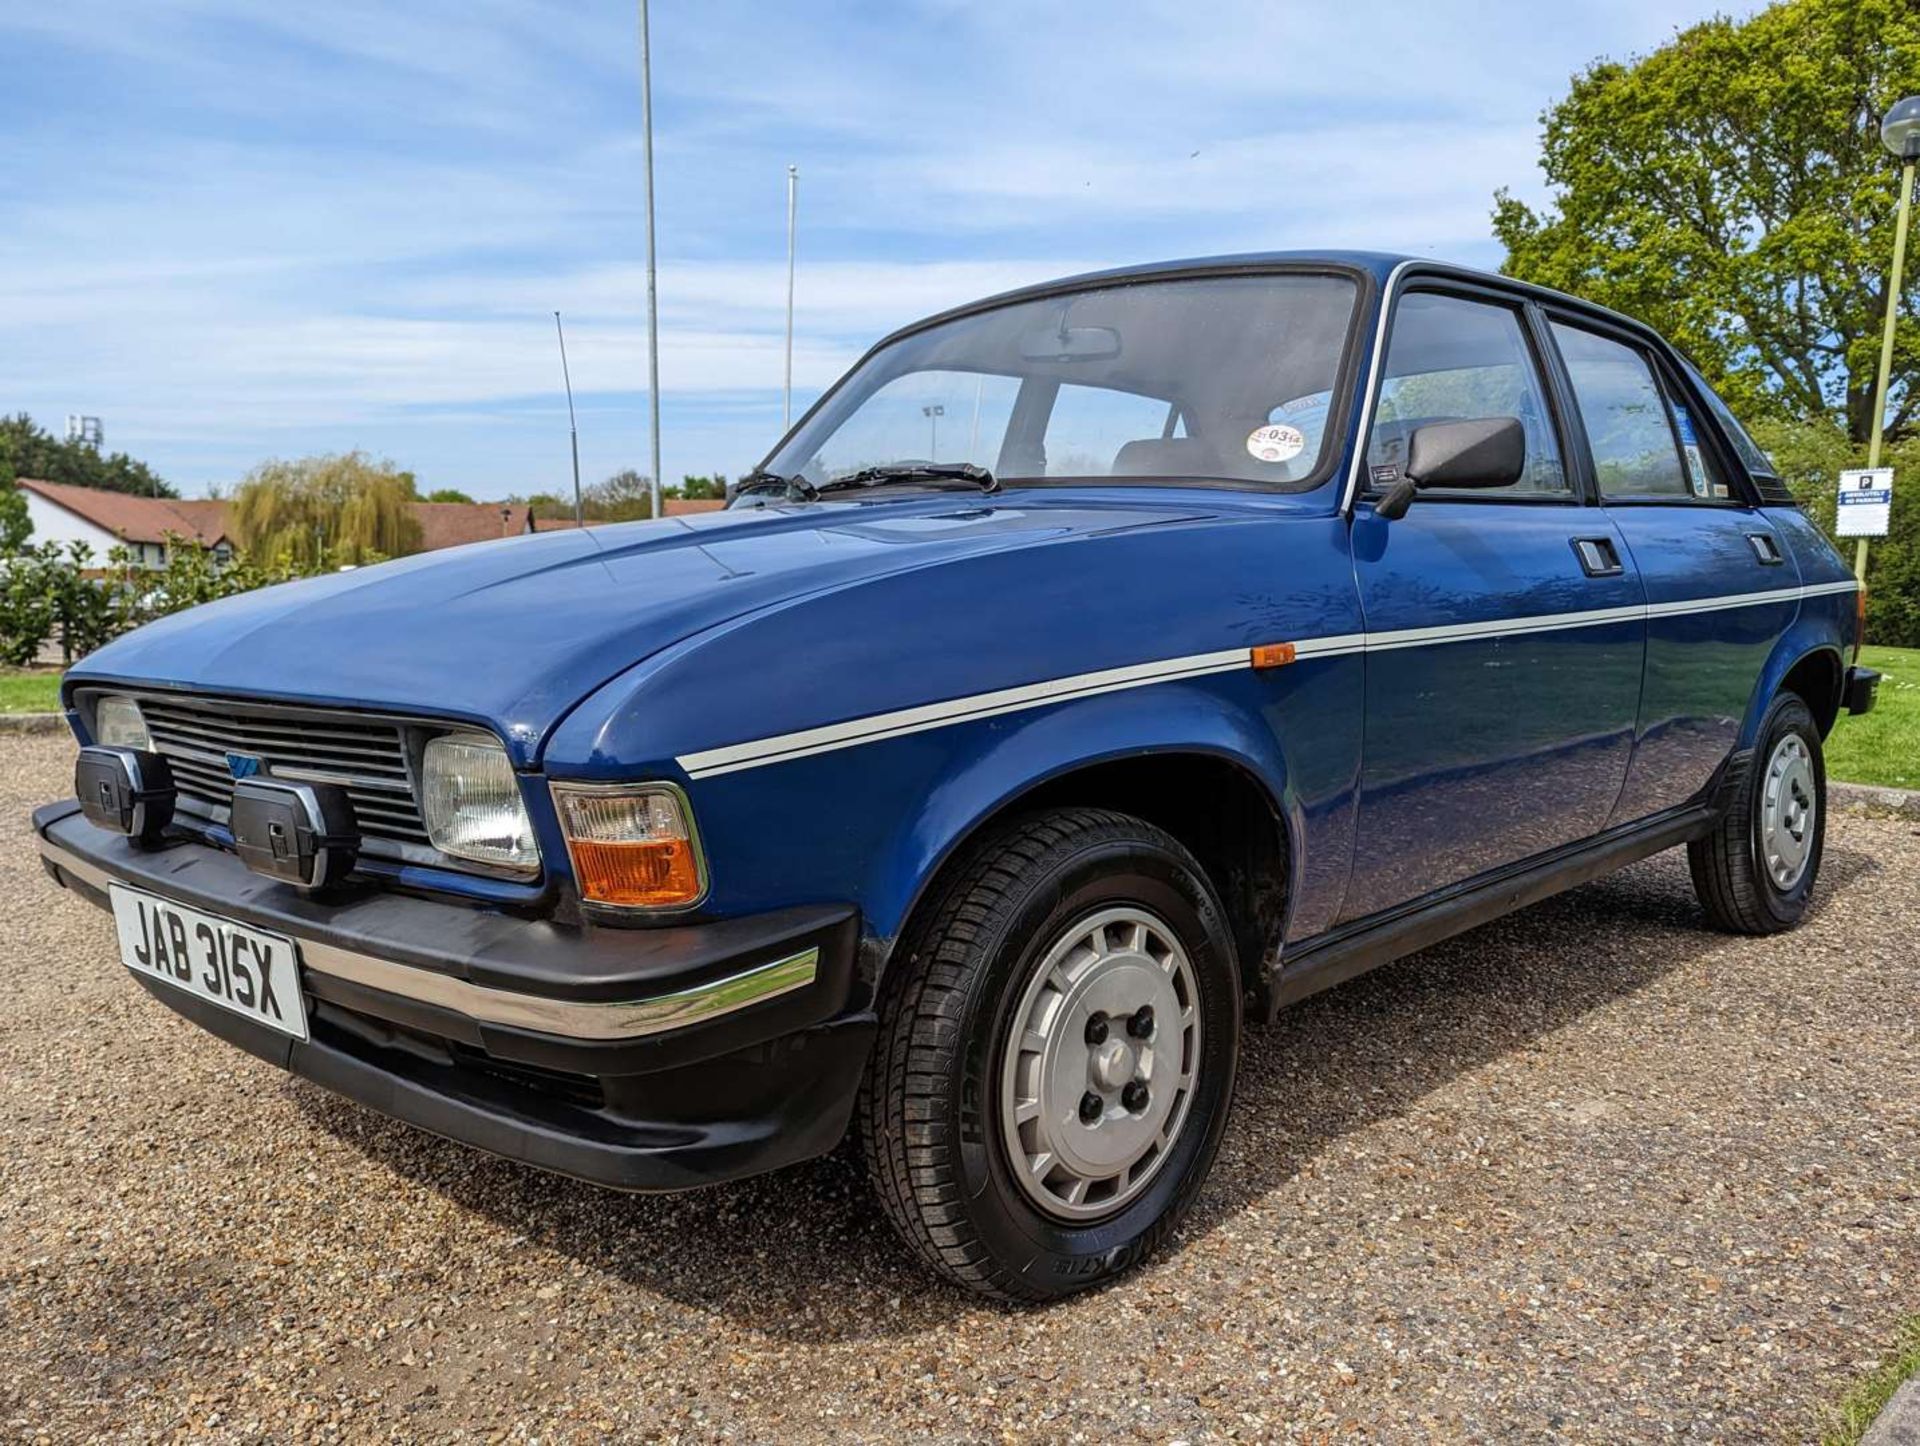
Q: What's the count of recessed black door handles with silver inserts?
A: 2